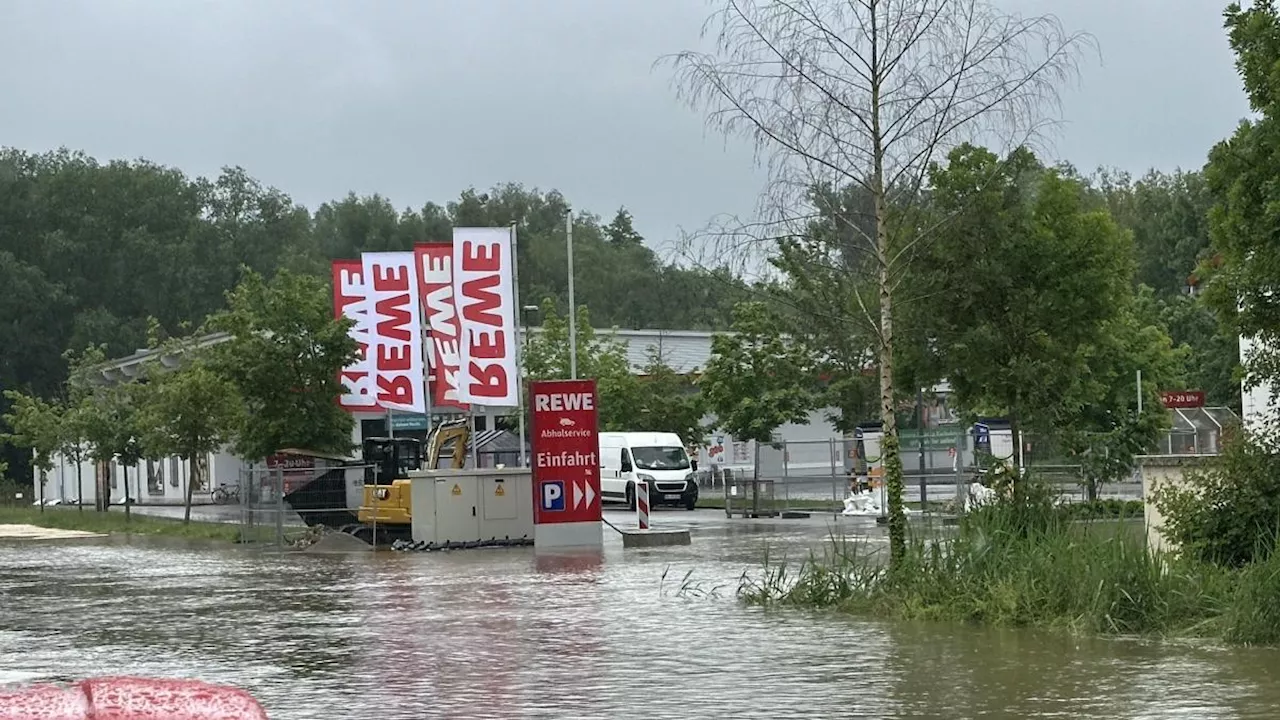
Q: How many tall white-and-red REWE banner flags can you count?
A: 4